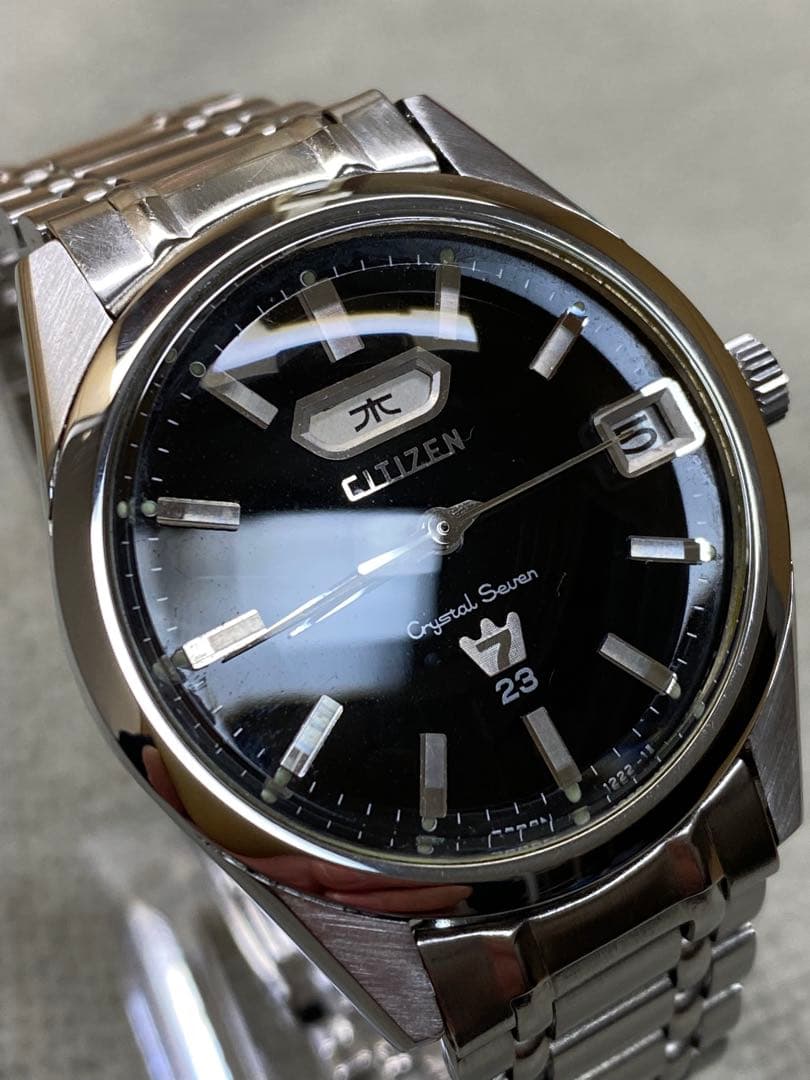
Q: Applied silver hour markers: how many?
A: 11